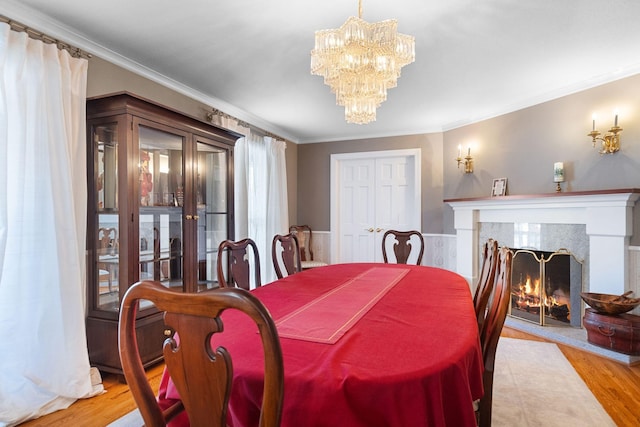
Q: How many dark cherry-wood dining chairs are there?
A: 7